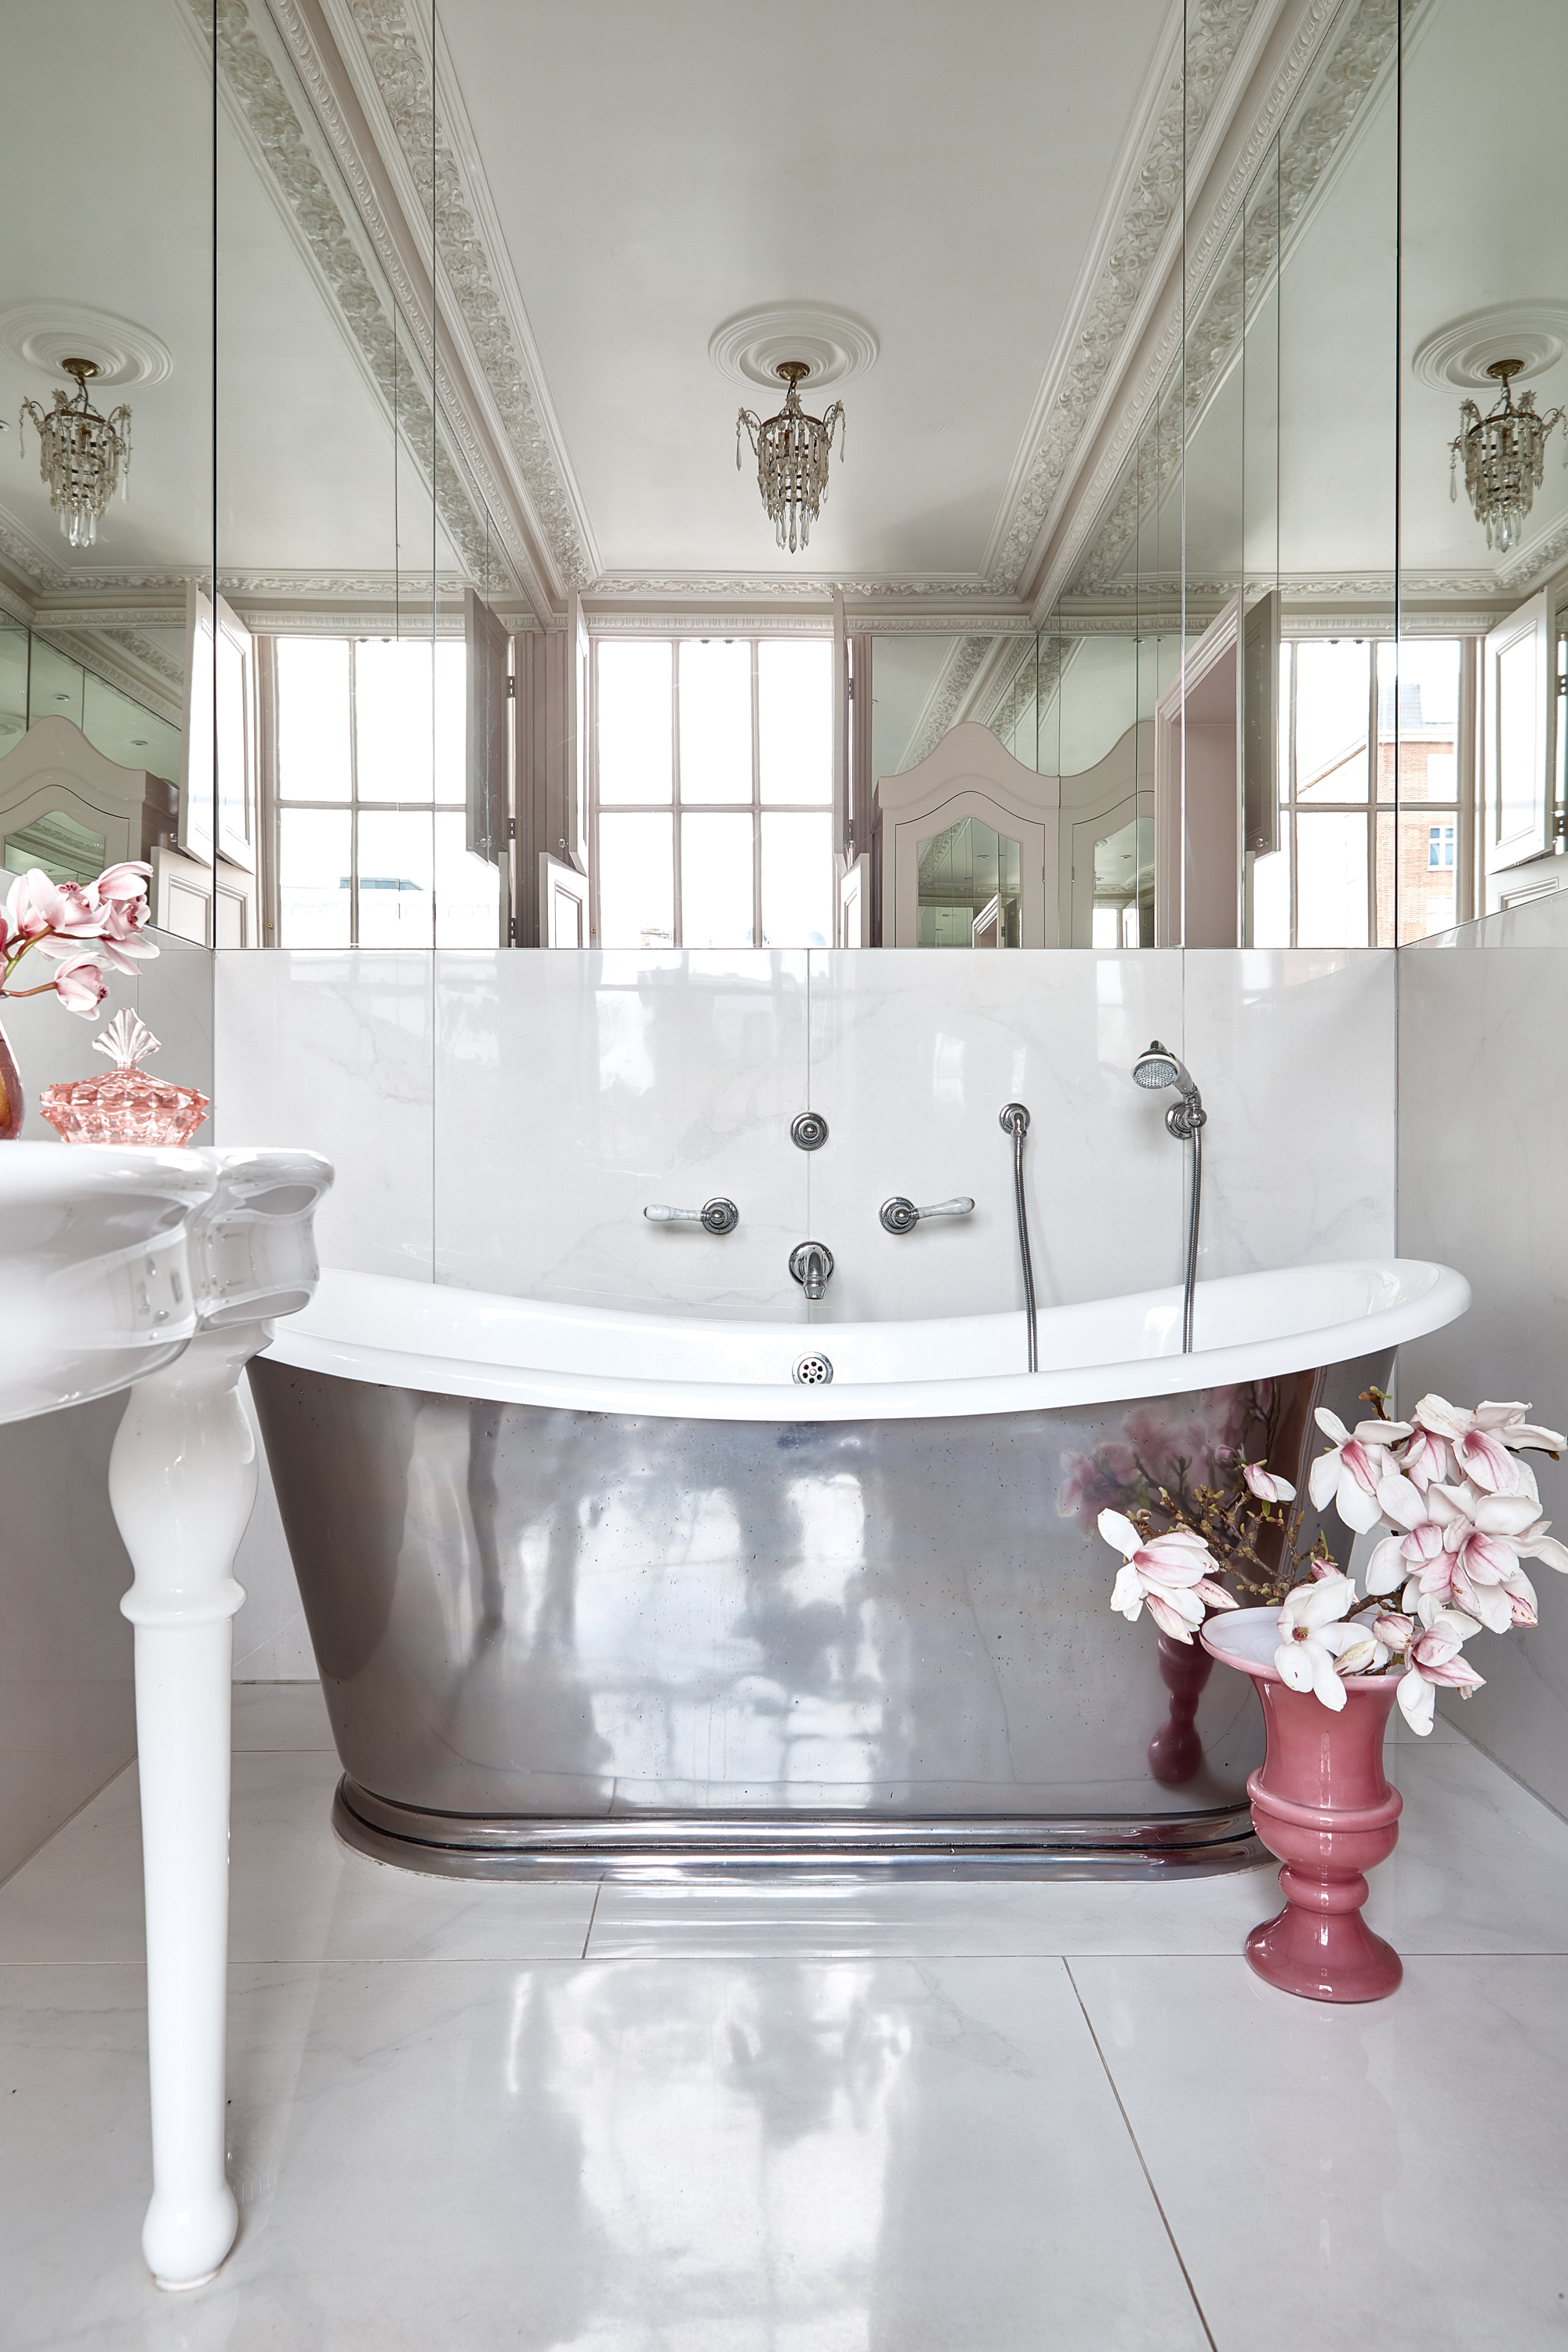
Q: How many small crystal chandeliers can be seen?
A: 3